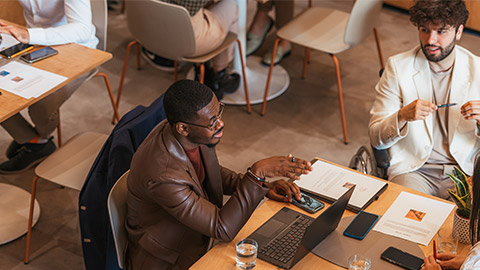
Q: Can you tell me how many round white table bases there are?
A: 2